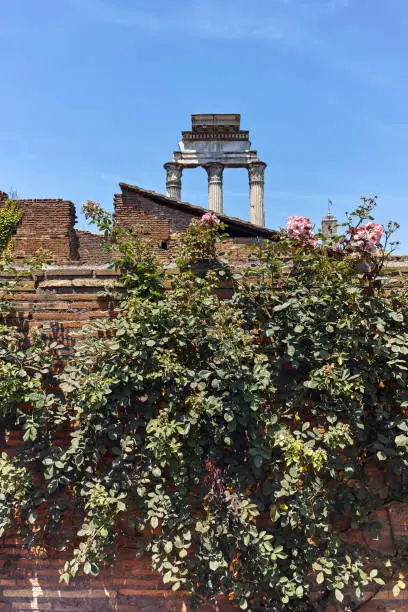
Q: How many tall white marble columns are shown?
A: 3